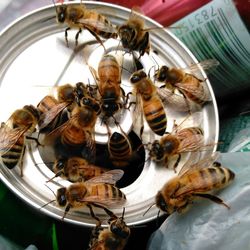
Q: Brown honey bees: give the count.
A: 14